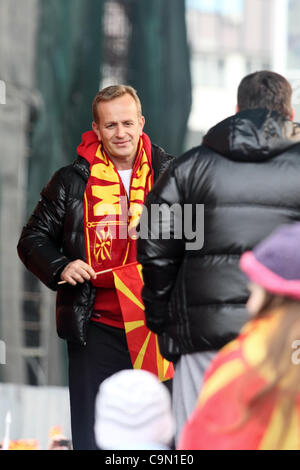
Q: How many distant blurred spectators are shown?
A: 2